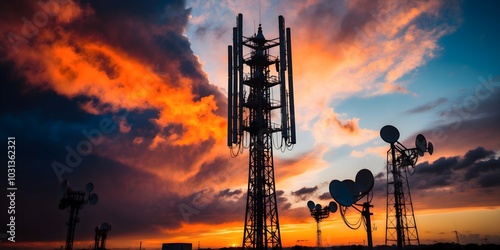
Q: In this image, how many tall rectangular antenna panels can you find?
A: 5